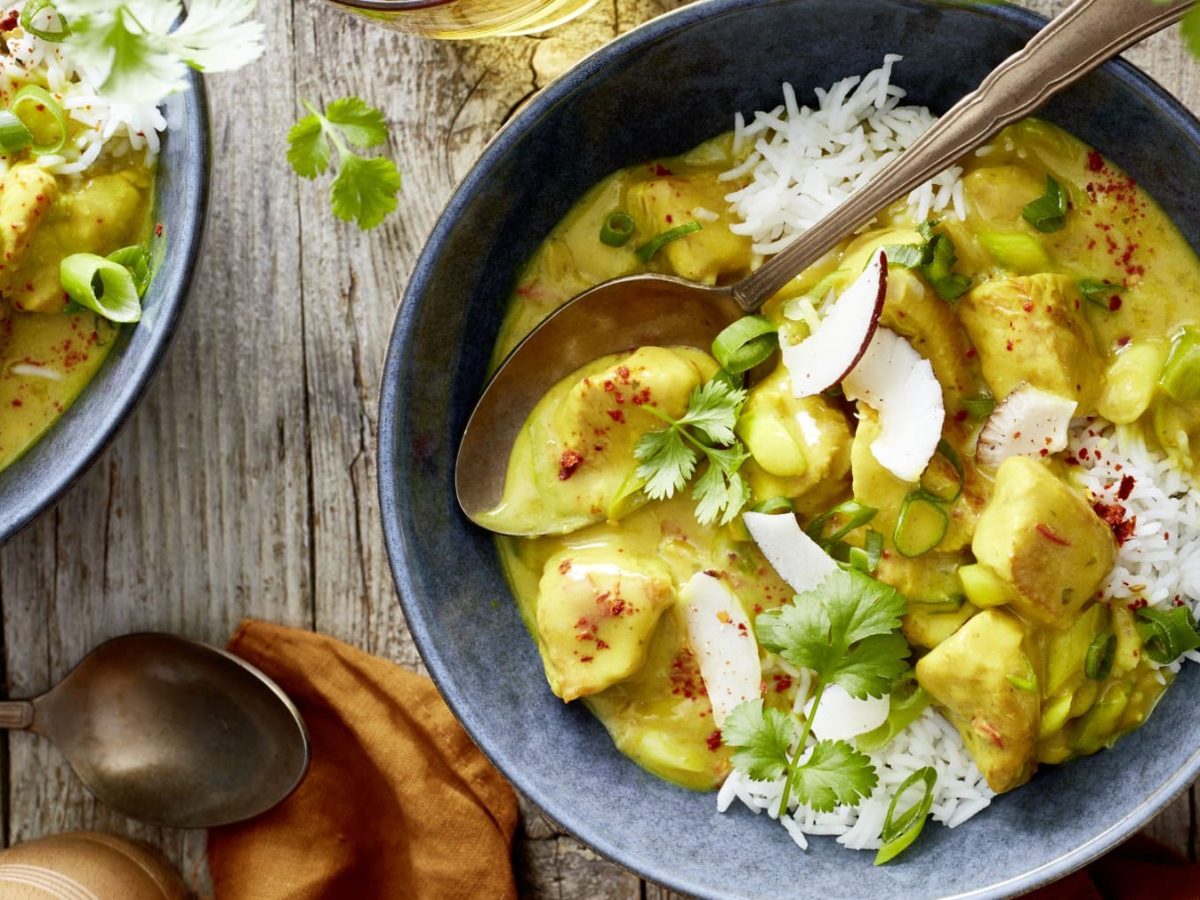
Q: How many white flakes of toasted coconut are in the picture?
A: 6